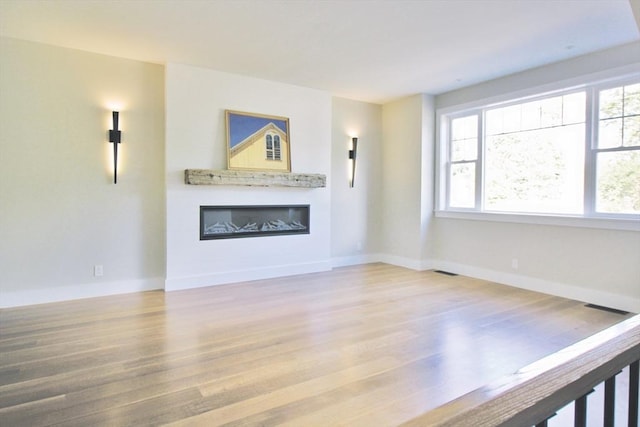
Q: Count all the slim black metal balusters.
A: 4